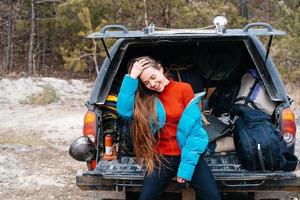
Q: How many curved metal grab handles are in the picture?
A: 2